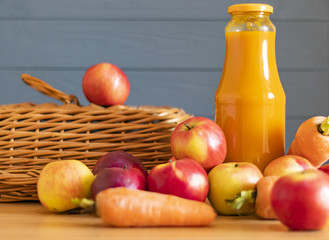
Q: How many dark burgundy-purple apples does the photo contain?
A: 2